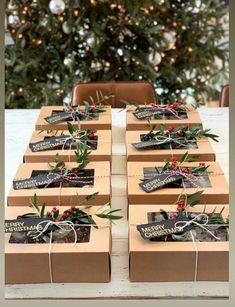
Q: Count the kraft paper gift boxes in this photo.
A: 8